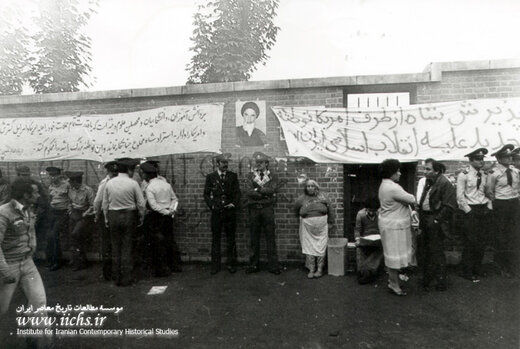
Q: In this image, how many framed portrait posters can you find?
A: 1